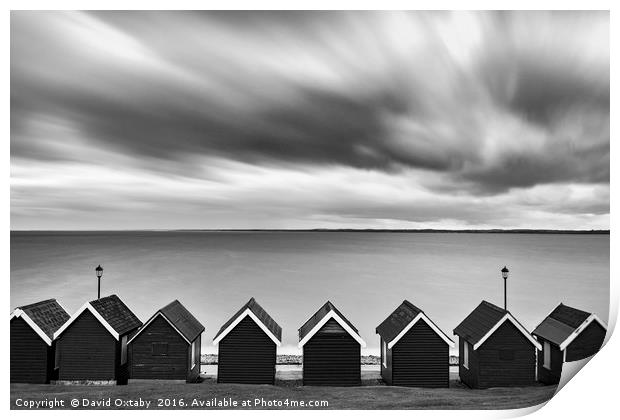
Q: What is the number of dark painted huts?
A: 8